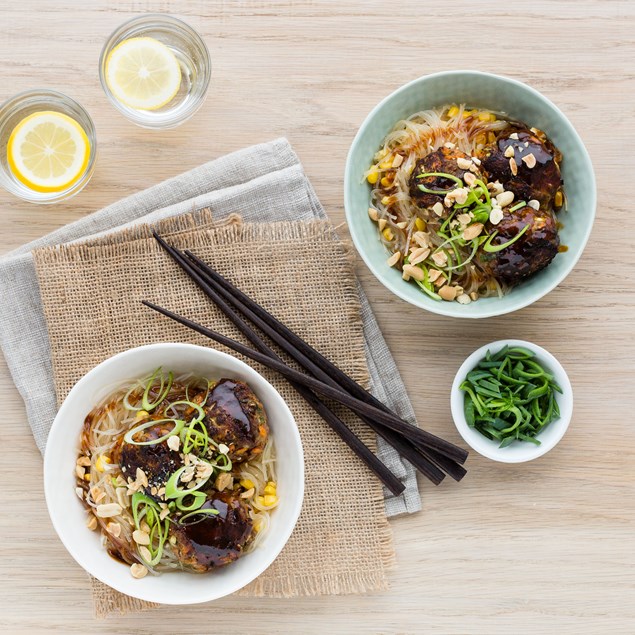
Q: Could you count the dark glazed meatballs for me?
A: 6